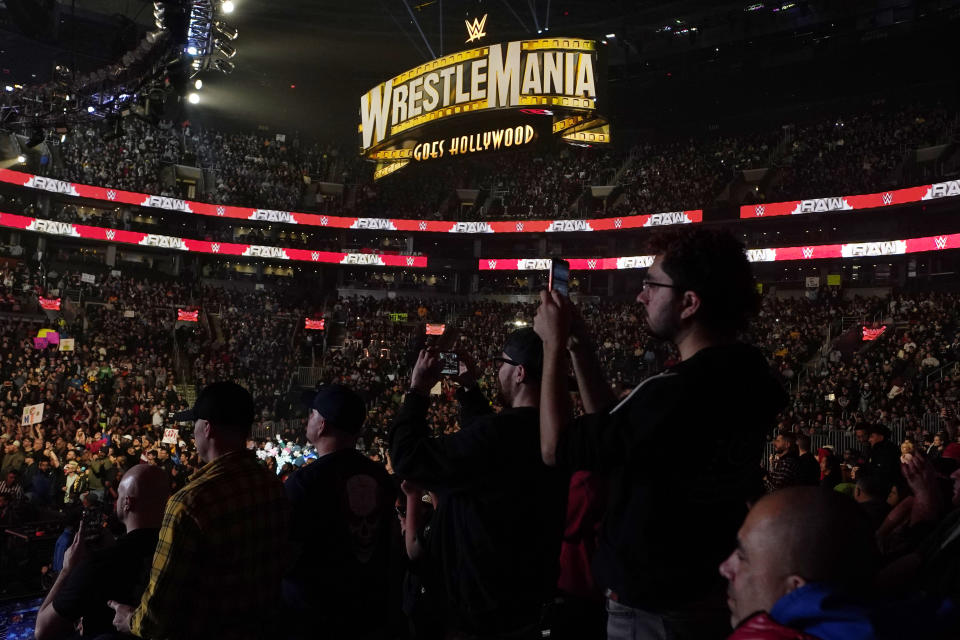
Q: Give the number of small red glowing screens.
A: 5